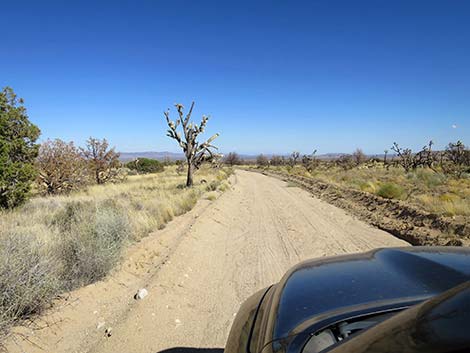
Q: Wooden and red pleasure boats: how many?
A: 0